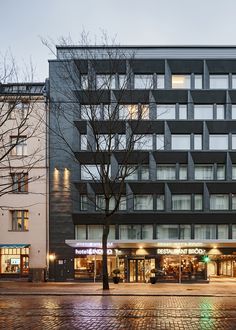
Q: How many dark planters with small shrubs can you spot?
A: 2